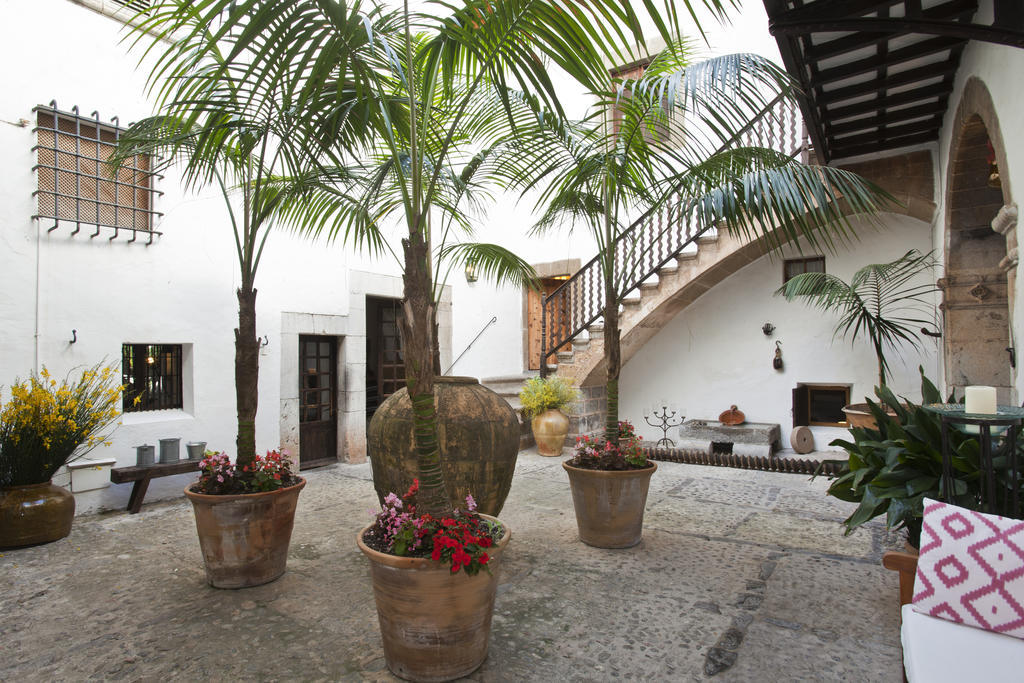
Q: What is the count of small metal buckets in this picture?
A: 3